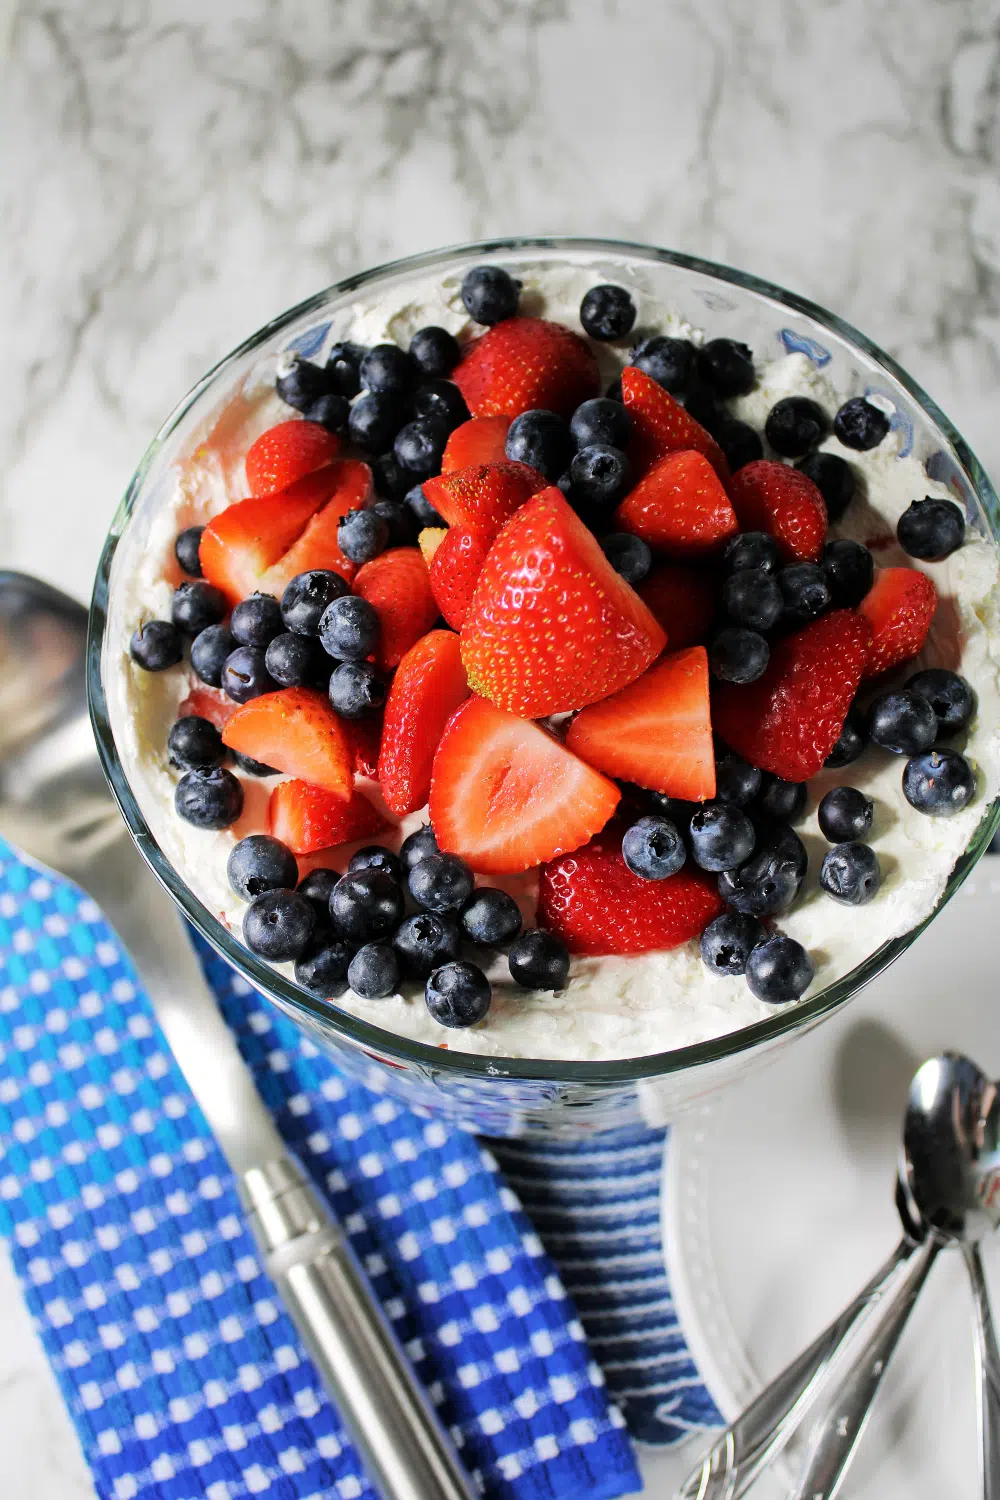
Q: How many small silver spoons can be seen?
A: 3